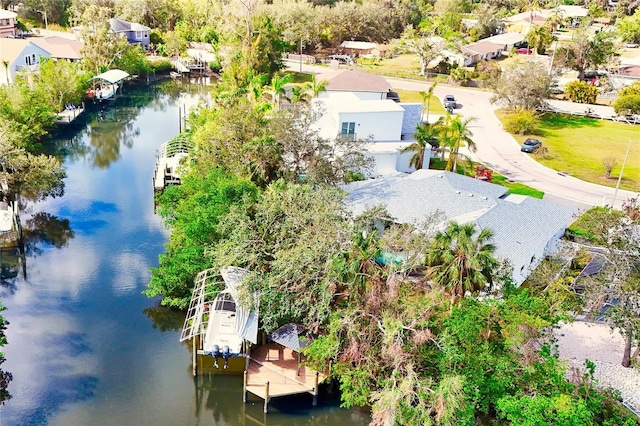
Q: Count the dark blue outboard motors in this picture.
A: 2